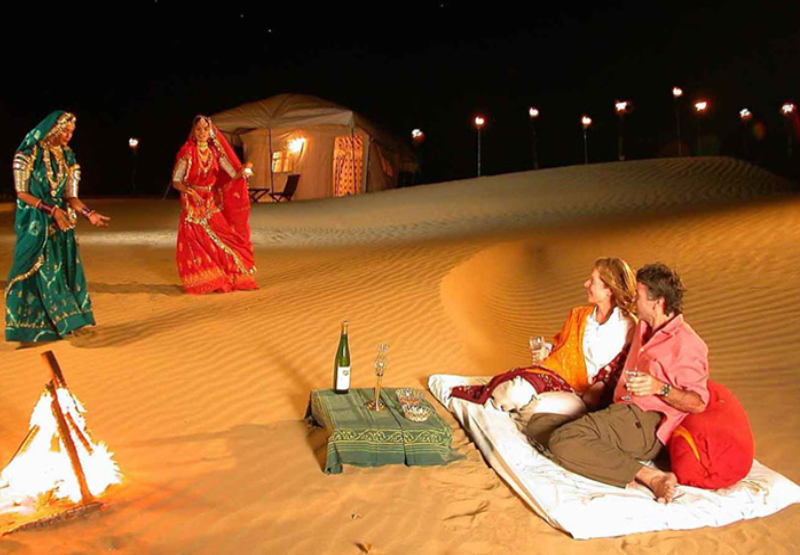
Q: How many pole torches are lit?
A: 10